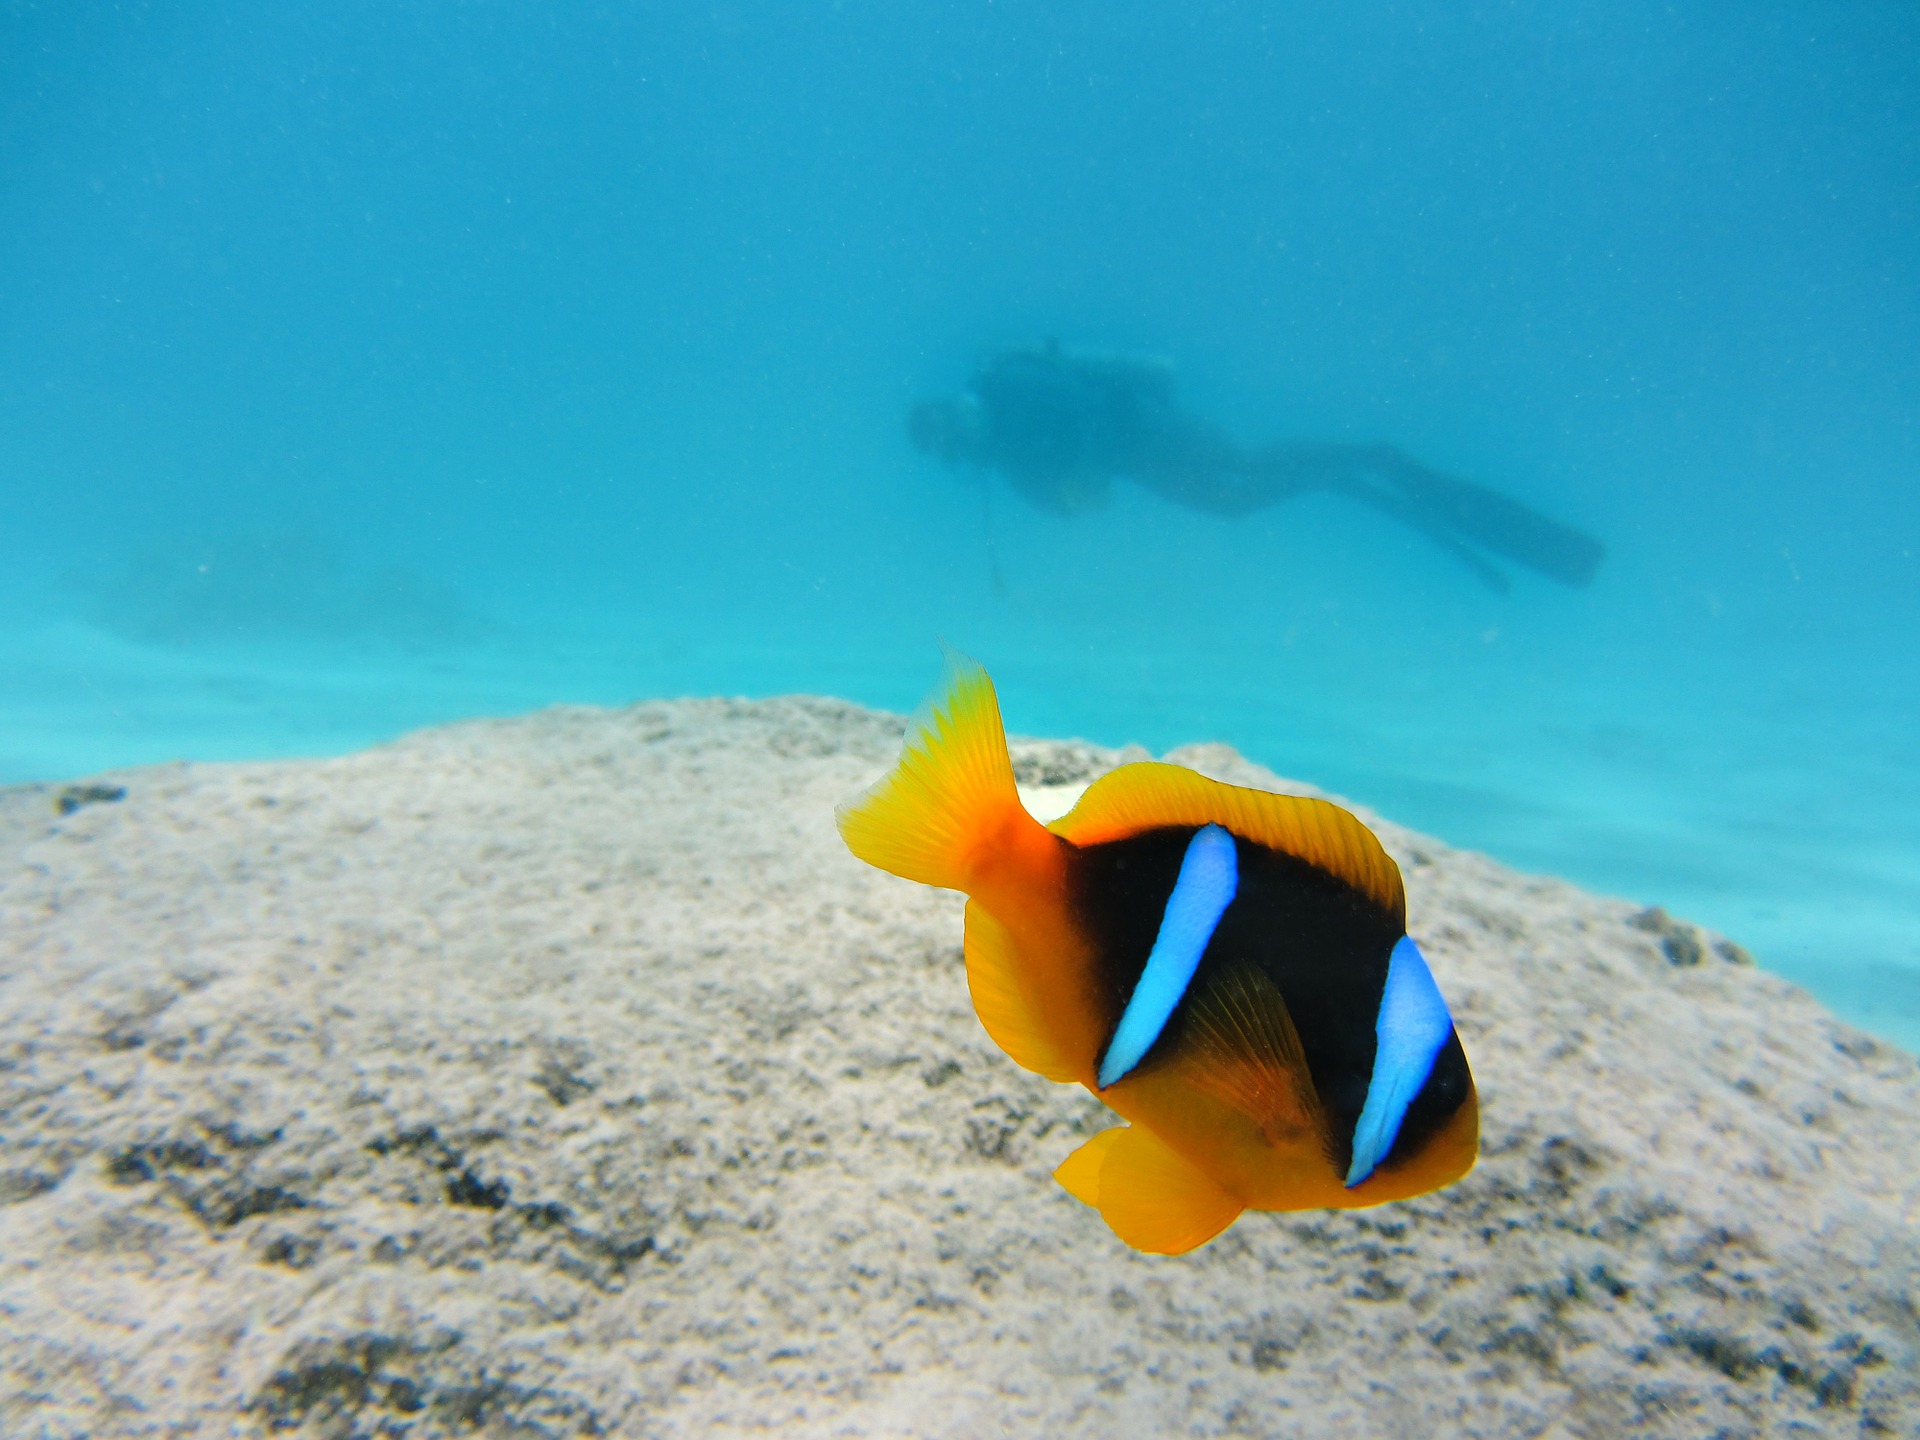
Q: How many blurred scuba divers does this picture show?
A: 1